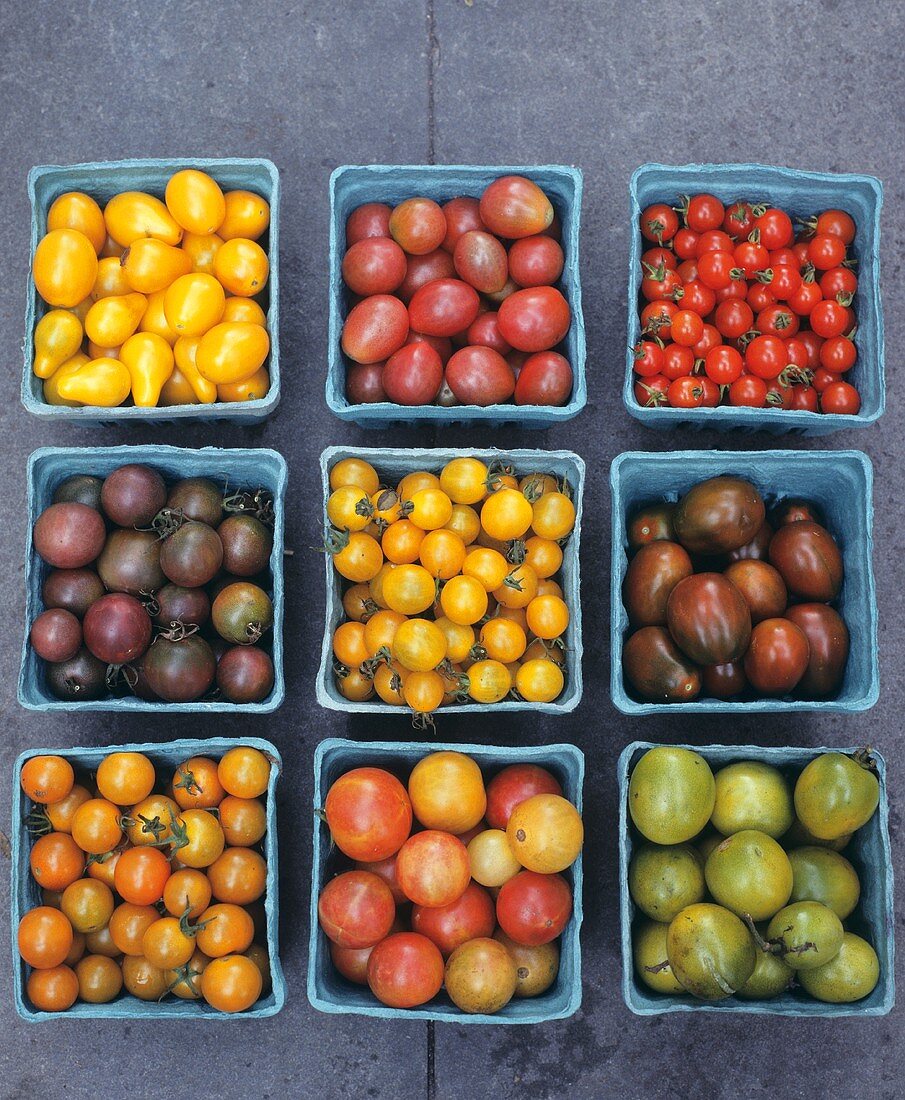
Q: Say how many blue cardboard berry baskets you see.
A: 9